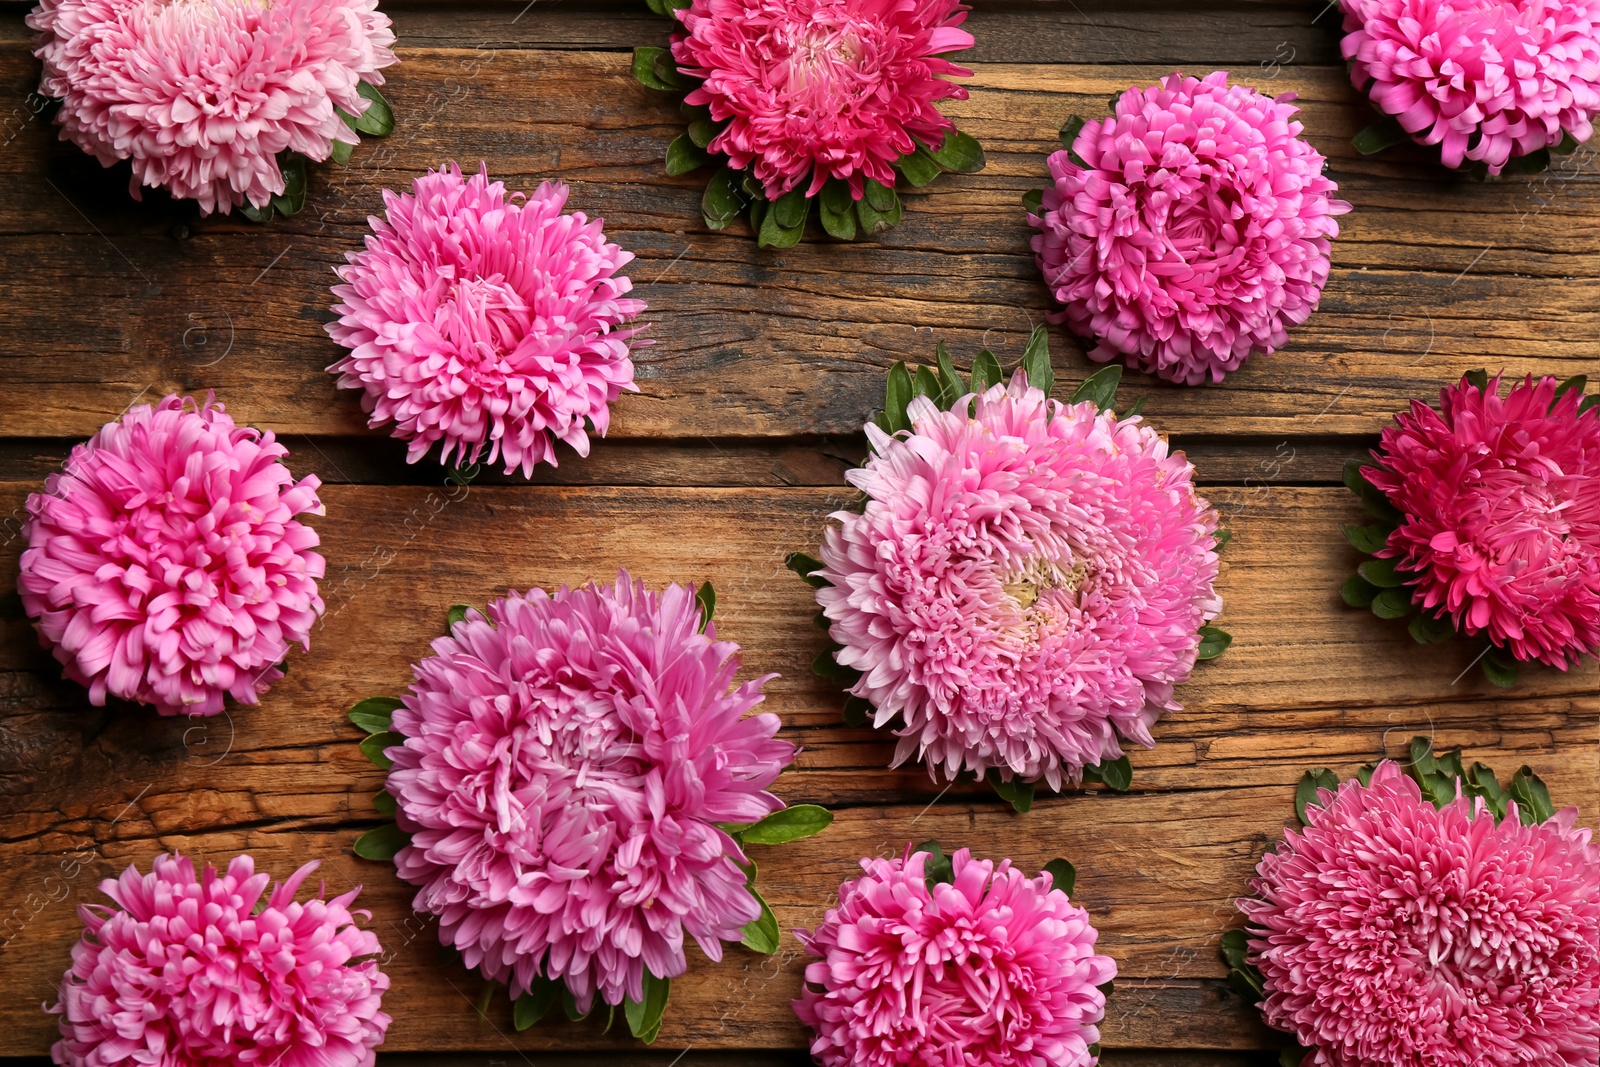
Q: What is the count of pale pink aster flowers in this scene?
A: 2